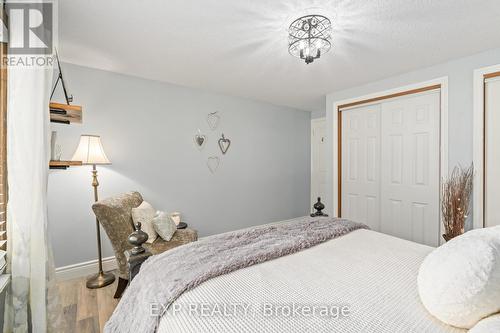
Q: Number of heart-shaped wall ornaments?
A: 4